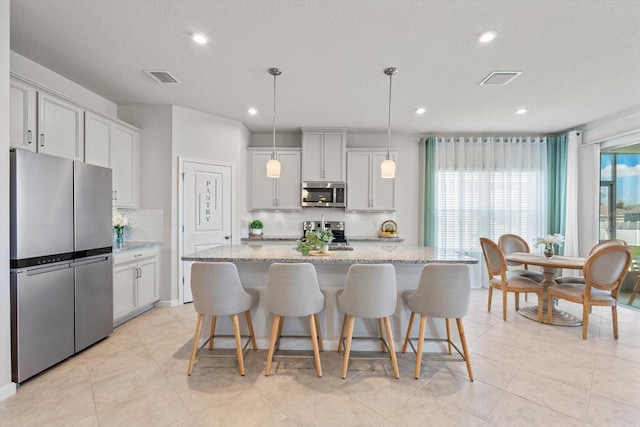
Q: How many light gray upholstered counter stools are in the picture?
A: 4